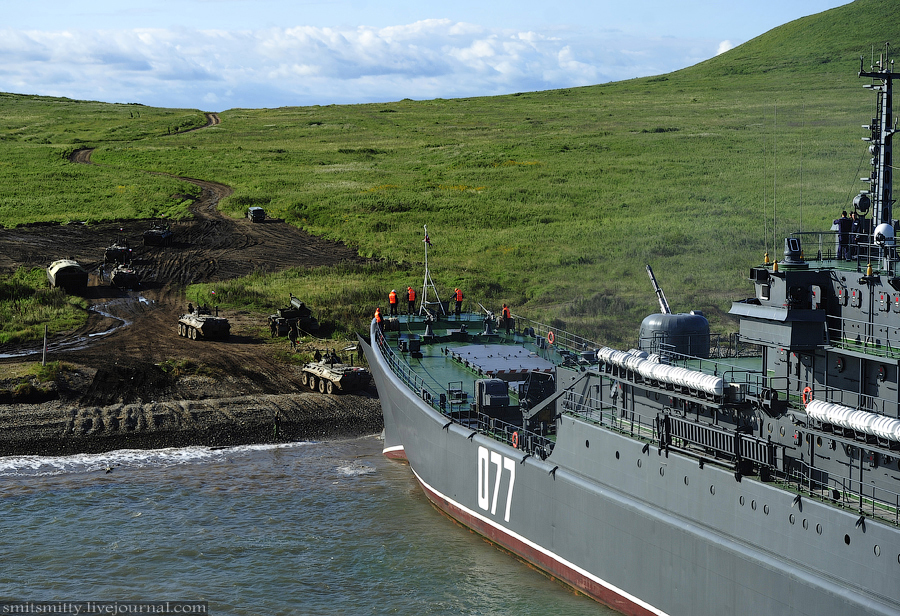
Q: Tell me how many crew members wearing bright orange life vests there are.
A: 5